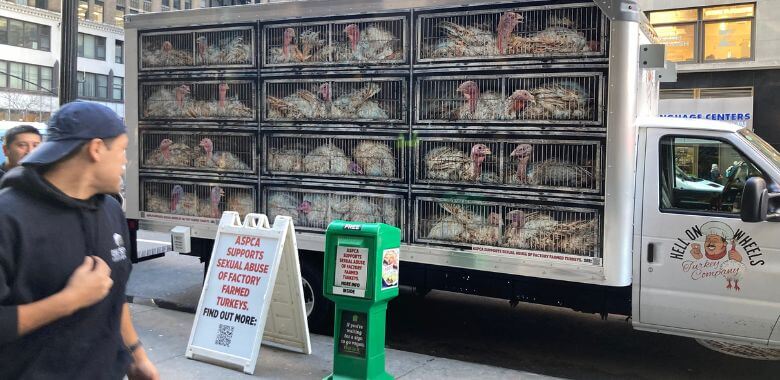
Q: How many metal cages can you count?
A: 12